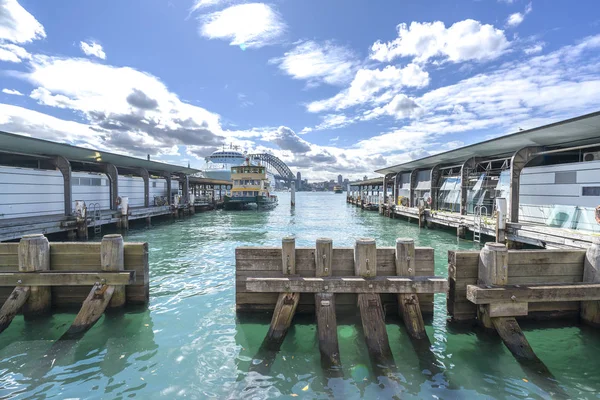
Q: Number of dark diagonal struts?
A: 7